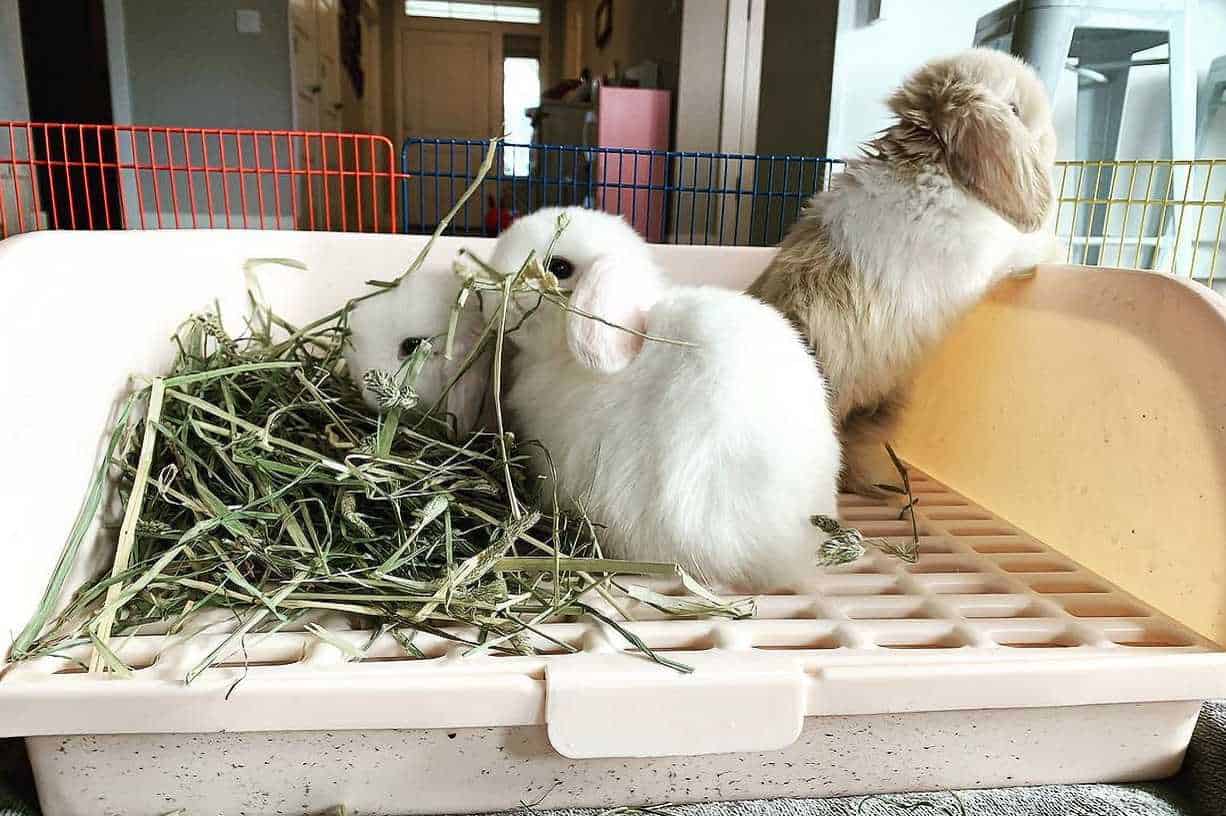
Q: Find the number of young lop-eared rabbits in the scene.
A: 3